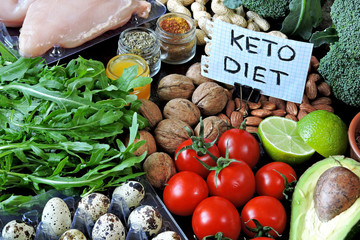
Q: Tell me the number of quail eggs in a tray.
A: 8